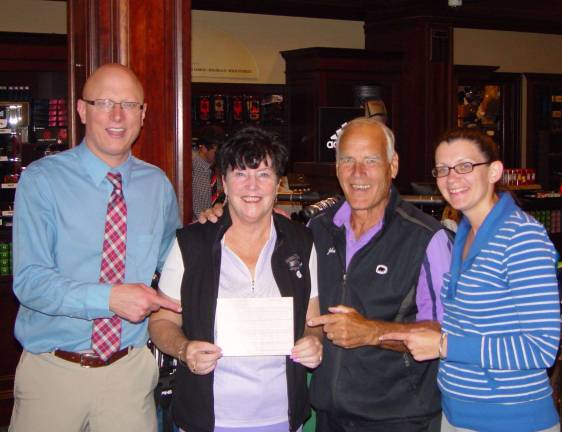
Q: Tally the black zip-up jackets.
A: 2